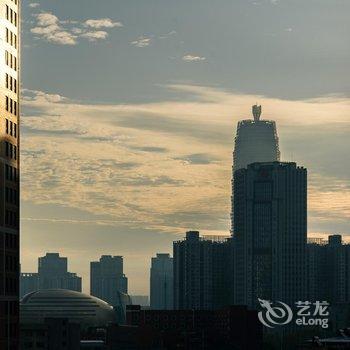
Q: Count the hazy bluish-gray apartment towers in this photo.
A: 3